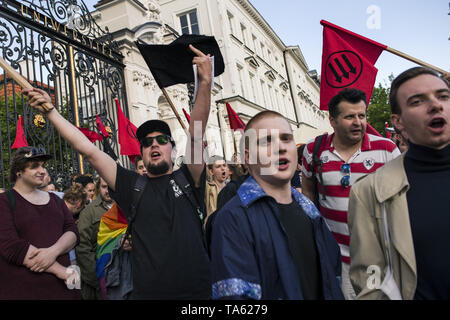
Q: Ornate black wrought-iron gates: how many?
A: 1